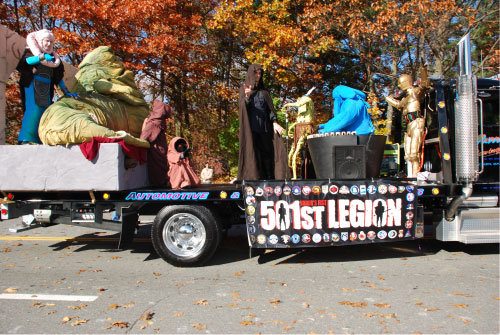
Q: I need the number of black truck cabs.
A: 1